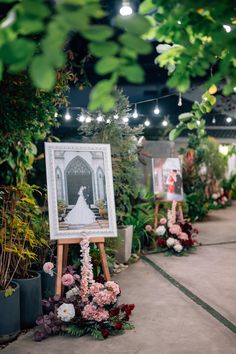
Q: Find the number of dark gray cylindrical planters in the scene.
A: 3